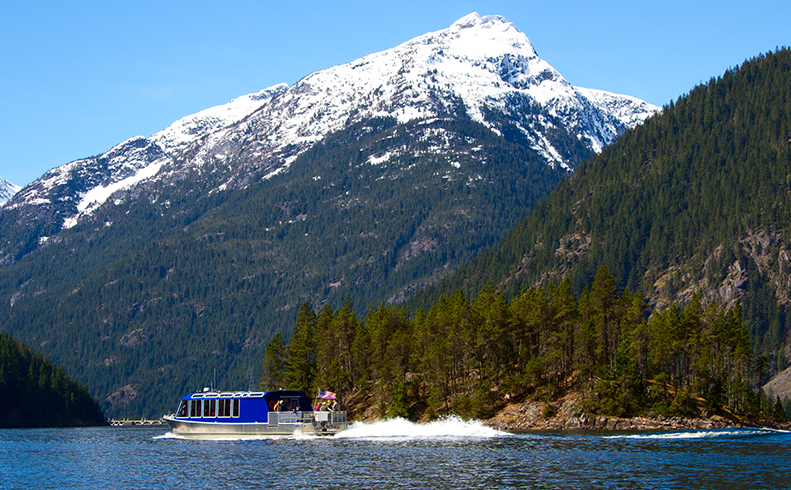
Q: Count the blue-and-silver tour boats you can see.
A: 1